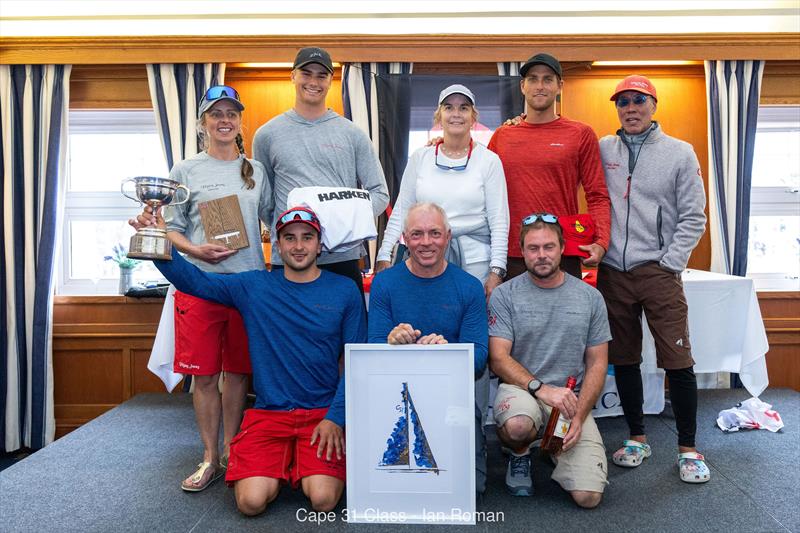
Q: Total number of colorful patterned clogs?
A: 2